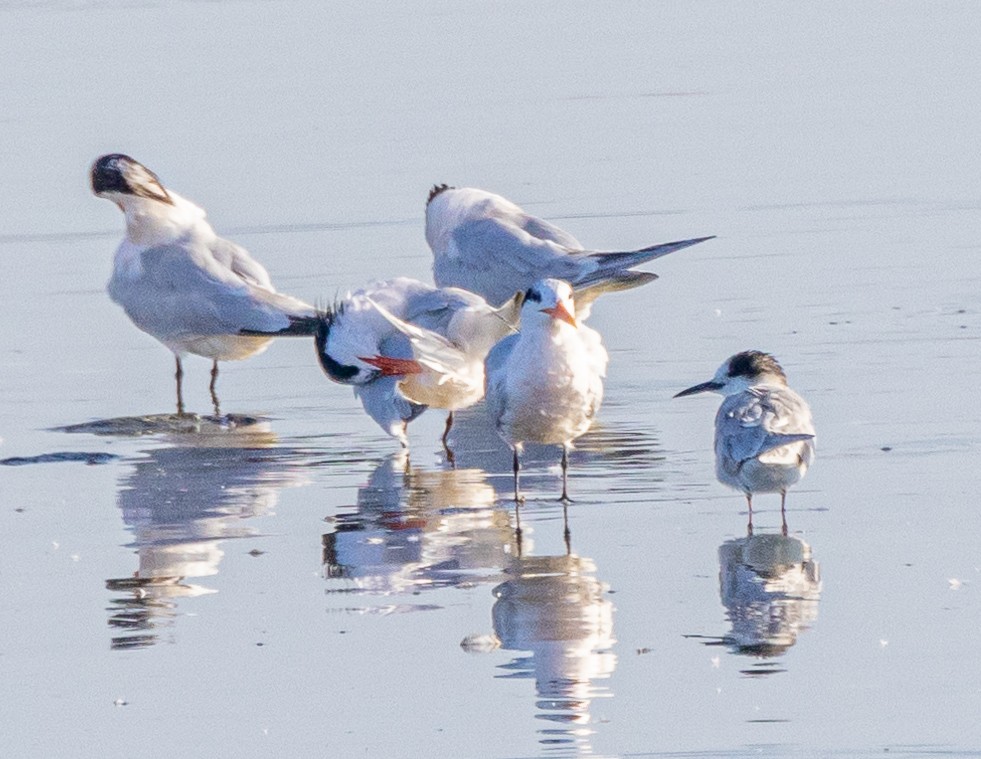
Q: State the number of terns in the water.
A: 5